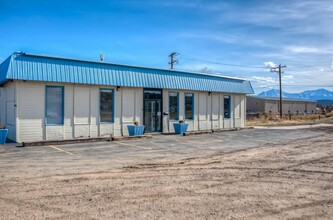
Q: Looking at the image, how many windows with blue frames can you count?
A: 5